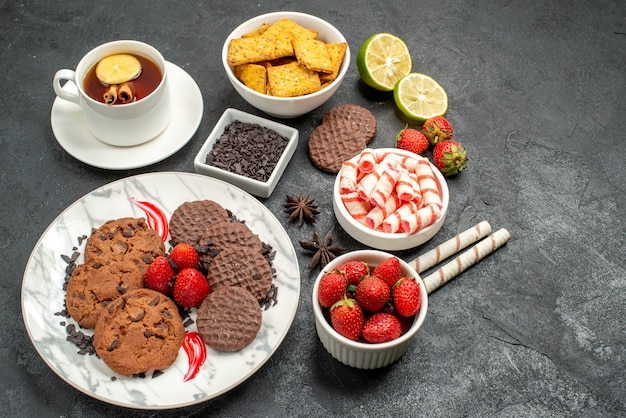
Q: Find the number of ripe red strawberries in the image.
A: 13